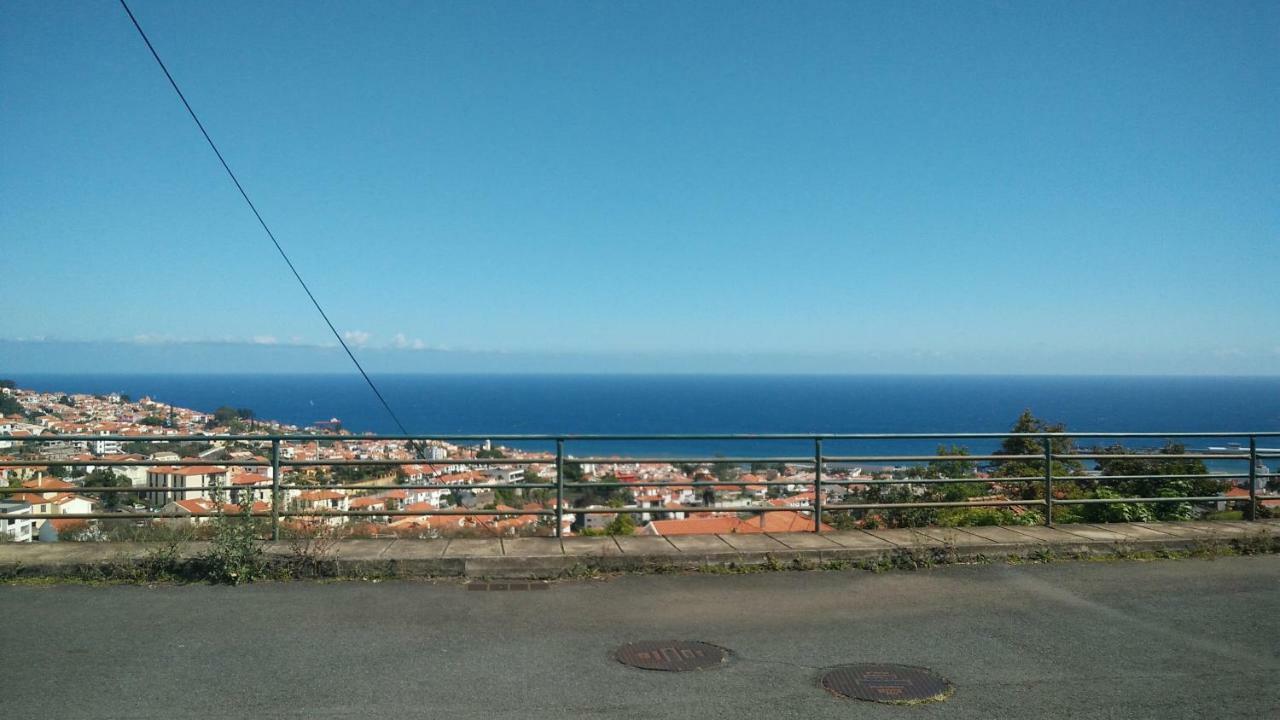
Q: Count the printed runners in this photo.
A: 0